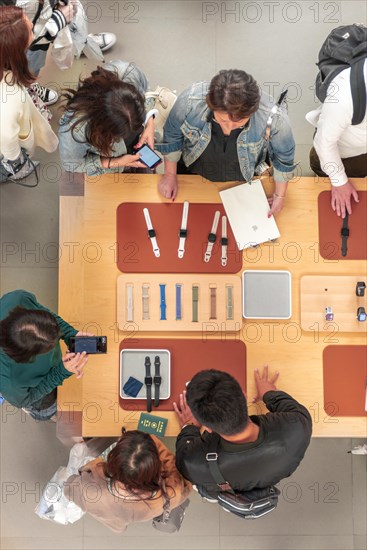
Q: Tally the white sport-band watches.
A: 4